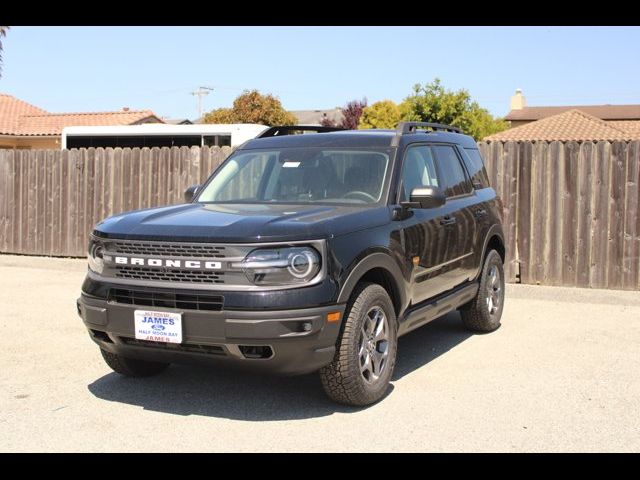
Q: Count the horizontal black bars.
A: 2